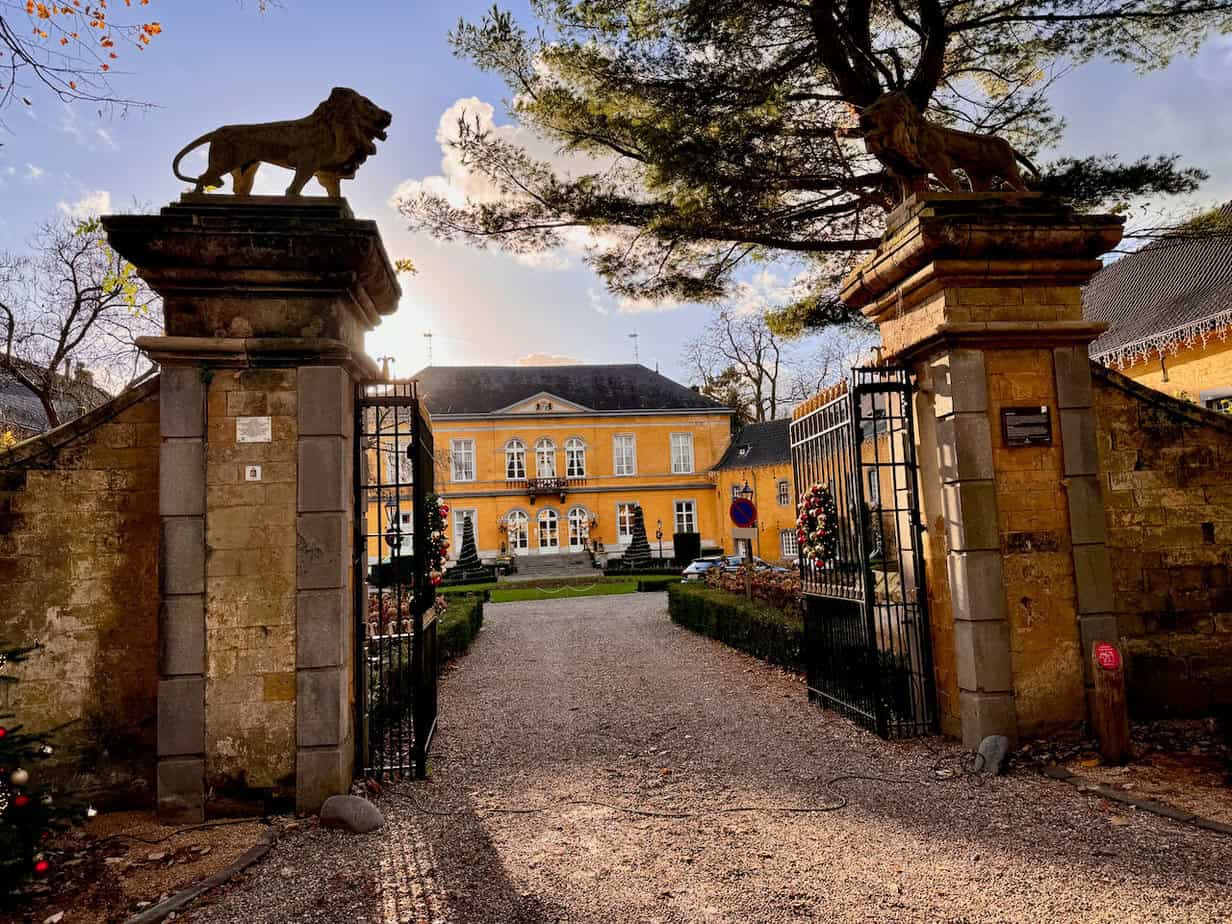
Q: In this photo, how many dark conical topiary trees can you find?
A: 2